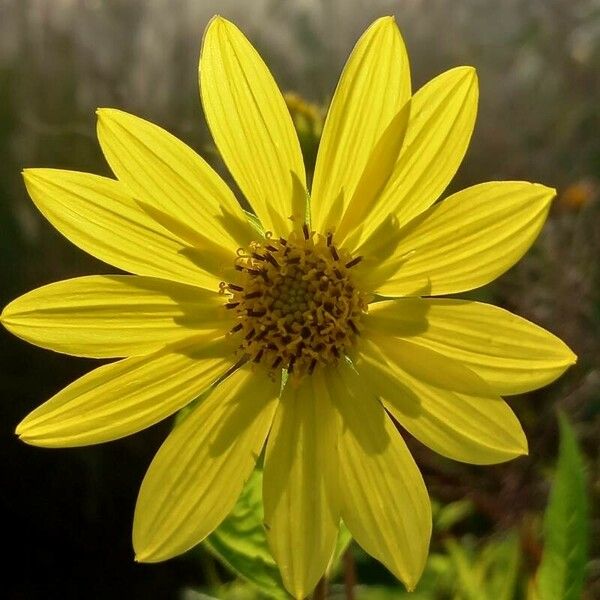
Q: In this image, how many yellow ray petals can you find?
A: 13